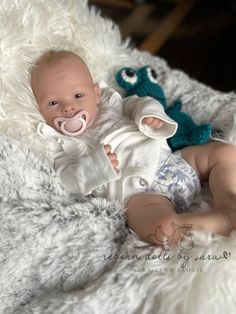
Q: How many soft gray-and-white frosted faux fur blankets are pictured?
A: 1